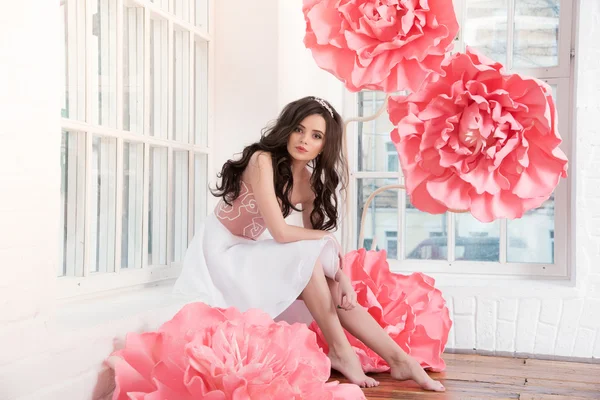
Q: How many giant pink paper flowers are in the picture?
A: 4